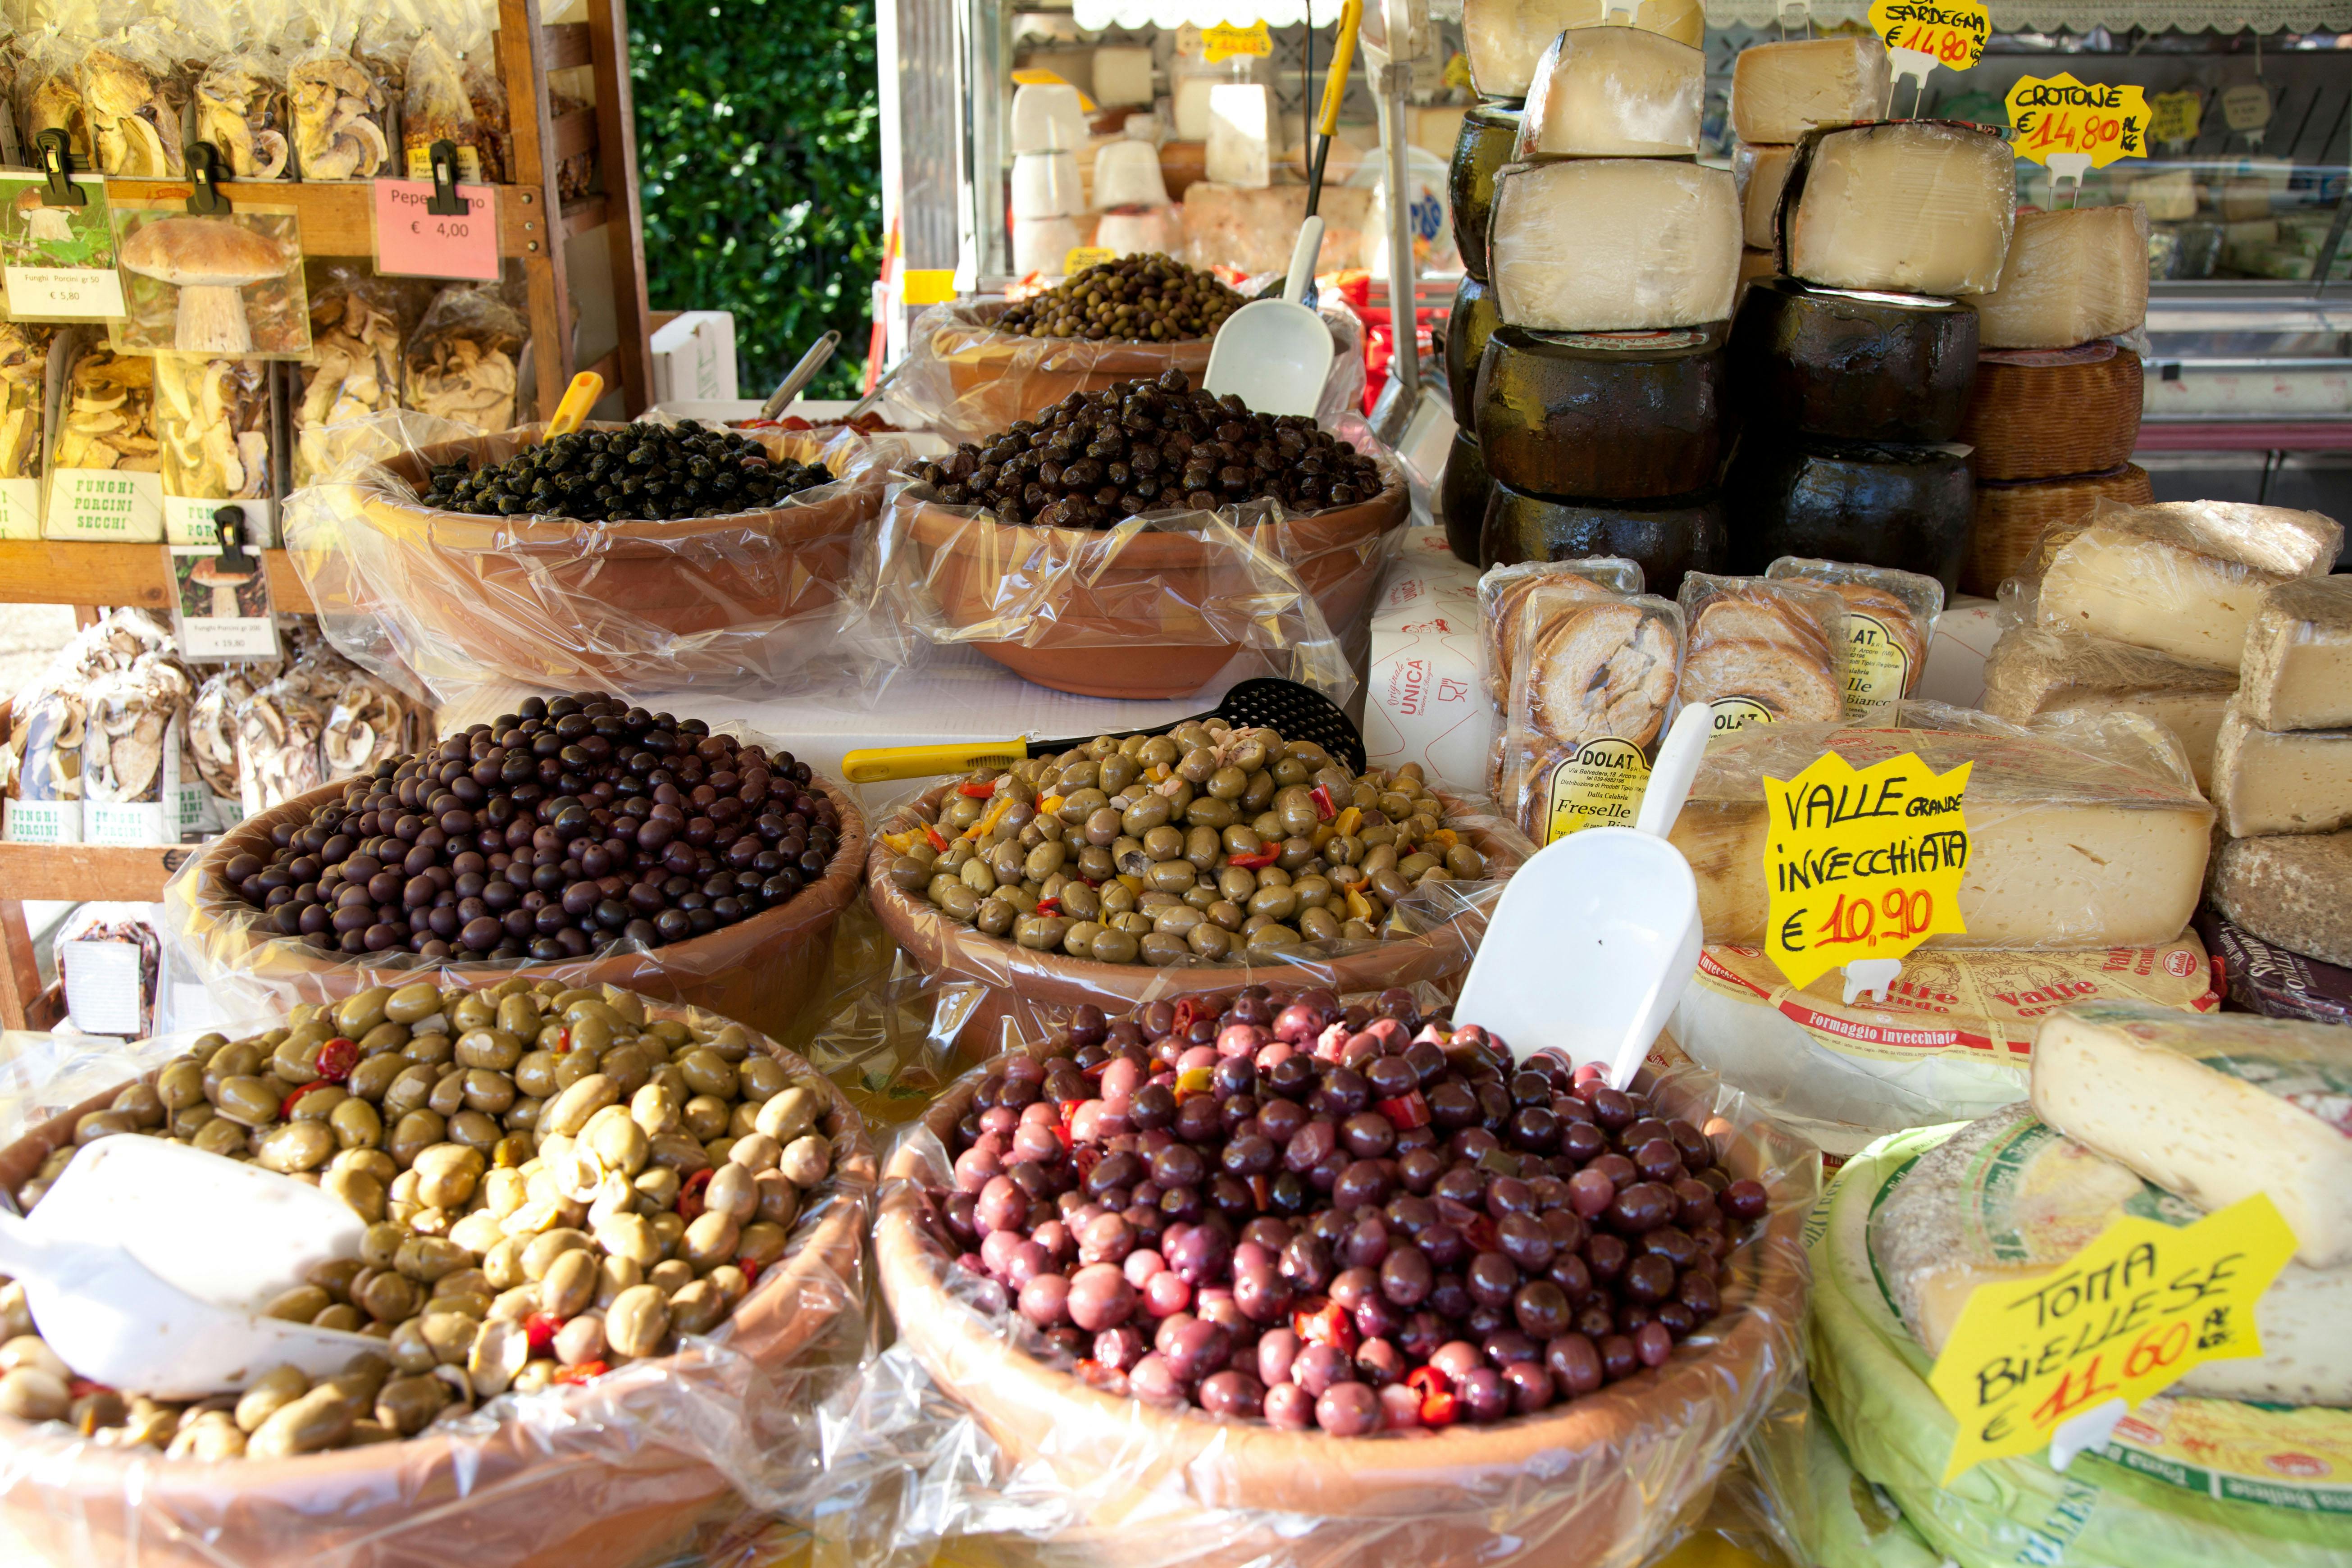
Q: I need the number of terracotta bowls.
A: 7